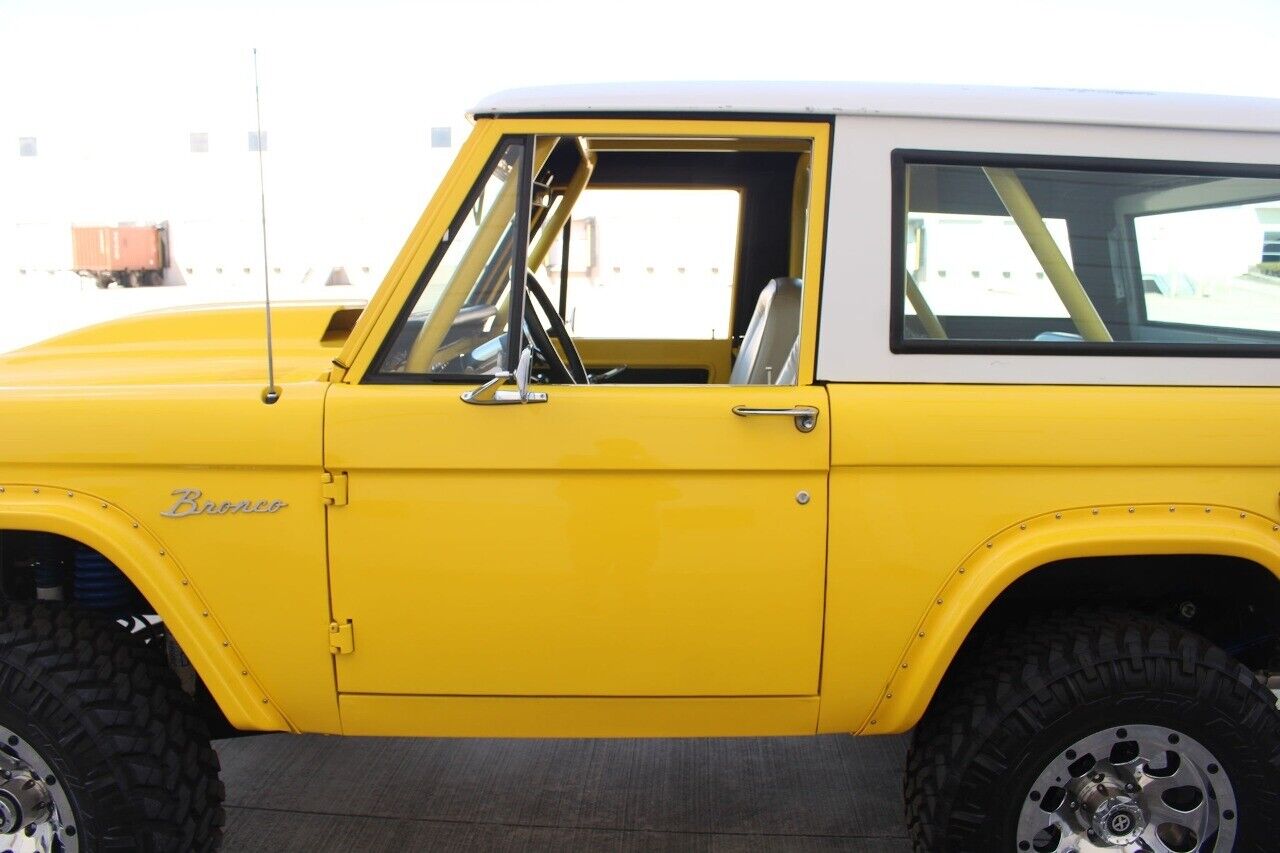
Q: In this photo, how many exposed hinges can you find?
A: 2